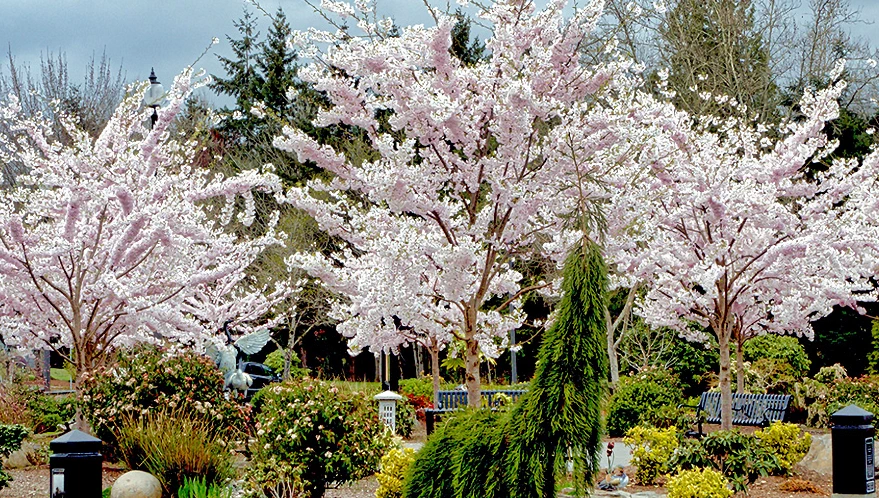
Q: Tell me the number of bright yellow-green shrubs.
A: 4